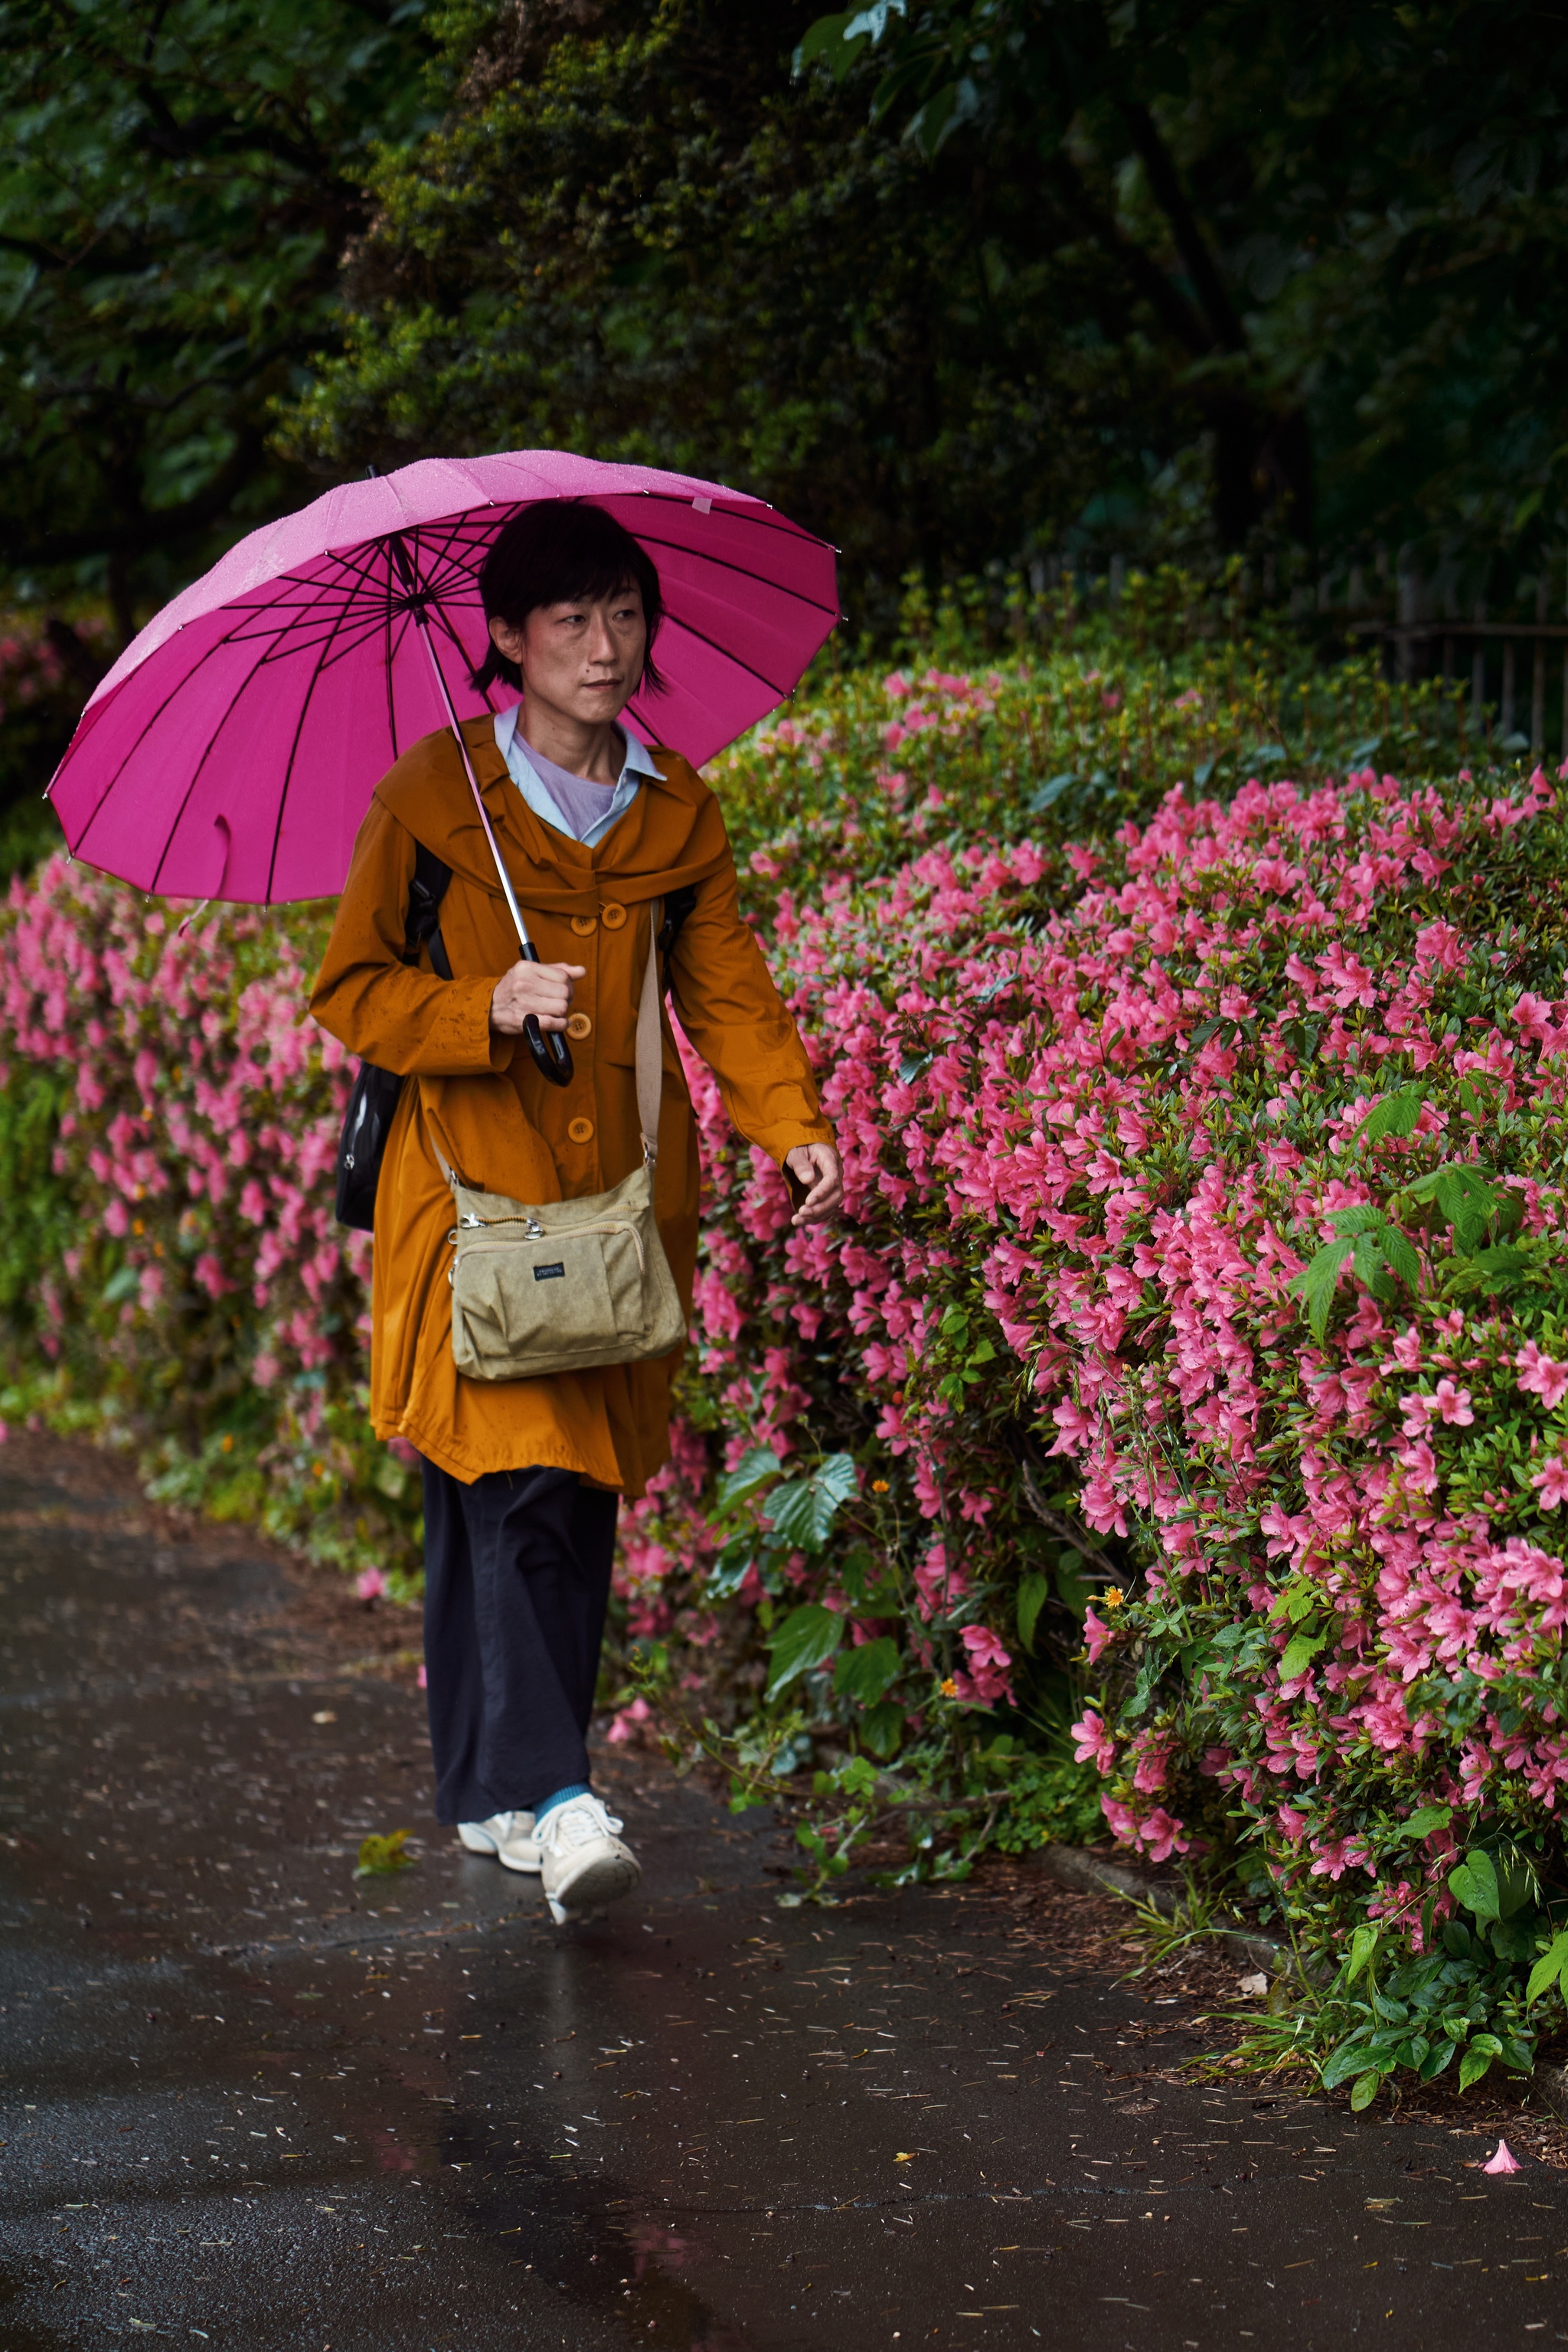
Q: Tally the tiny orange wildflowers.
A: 3